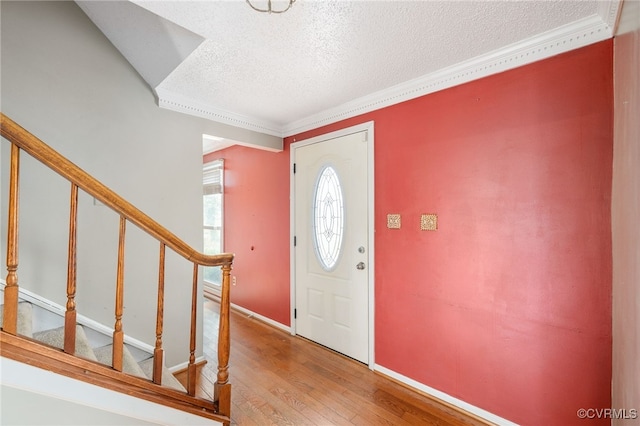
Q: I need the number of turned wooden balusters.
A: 5